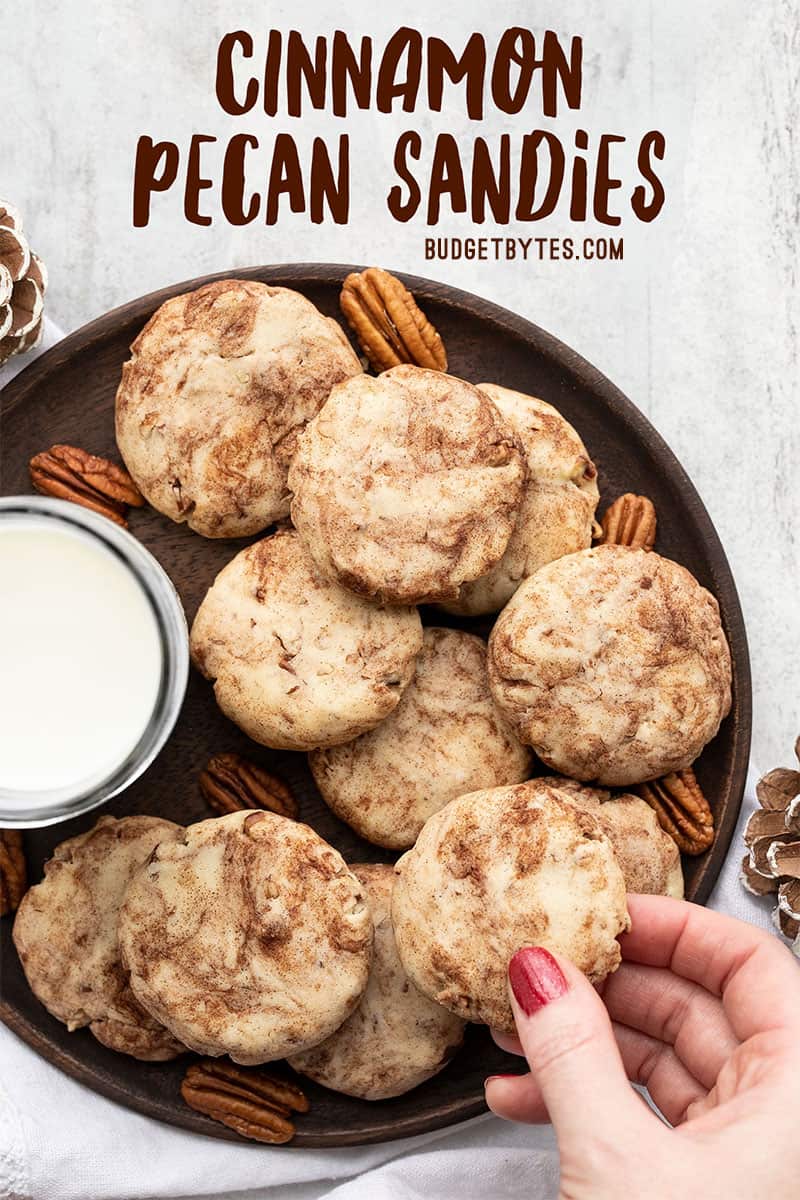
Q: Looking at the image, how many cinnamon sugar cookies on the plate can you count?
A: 11